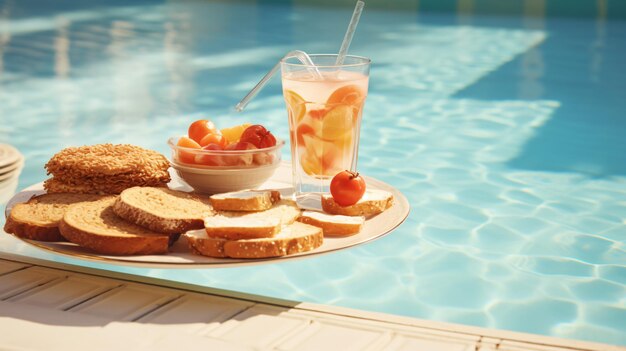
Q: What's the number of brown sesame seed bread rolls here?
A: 2